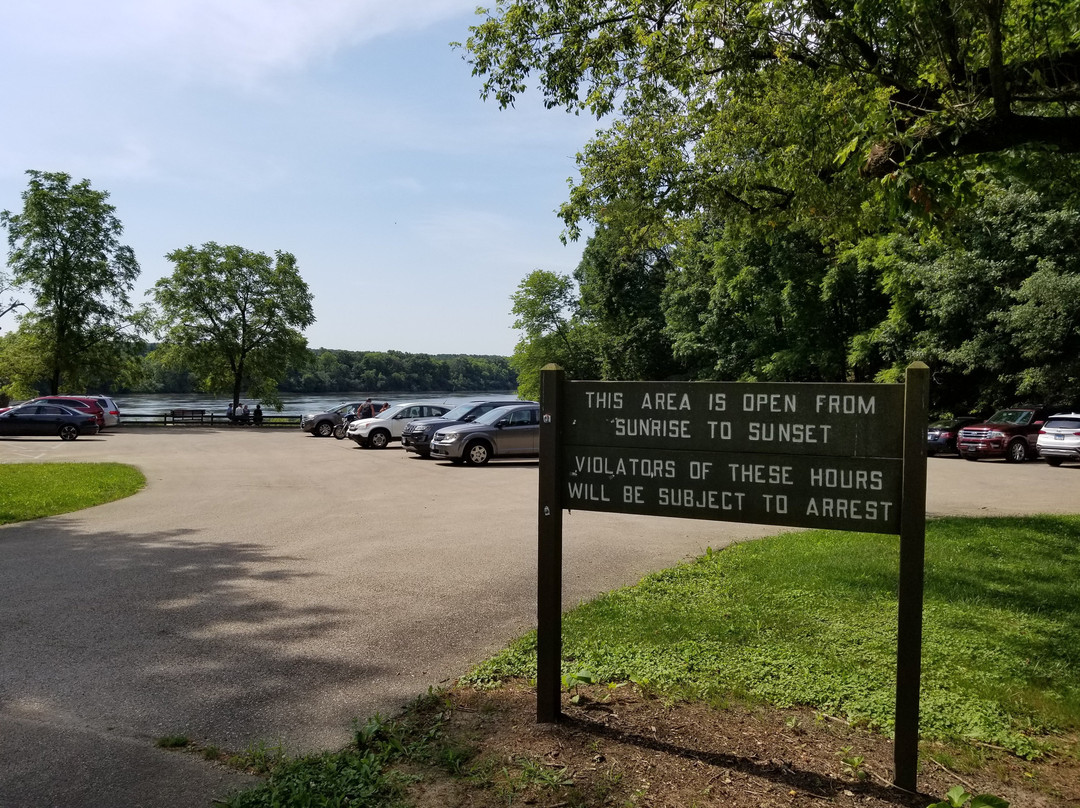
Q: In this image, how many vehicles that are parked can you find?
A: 11